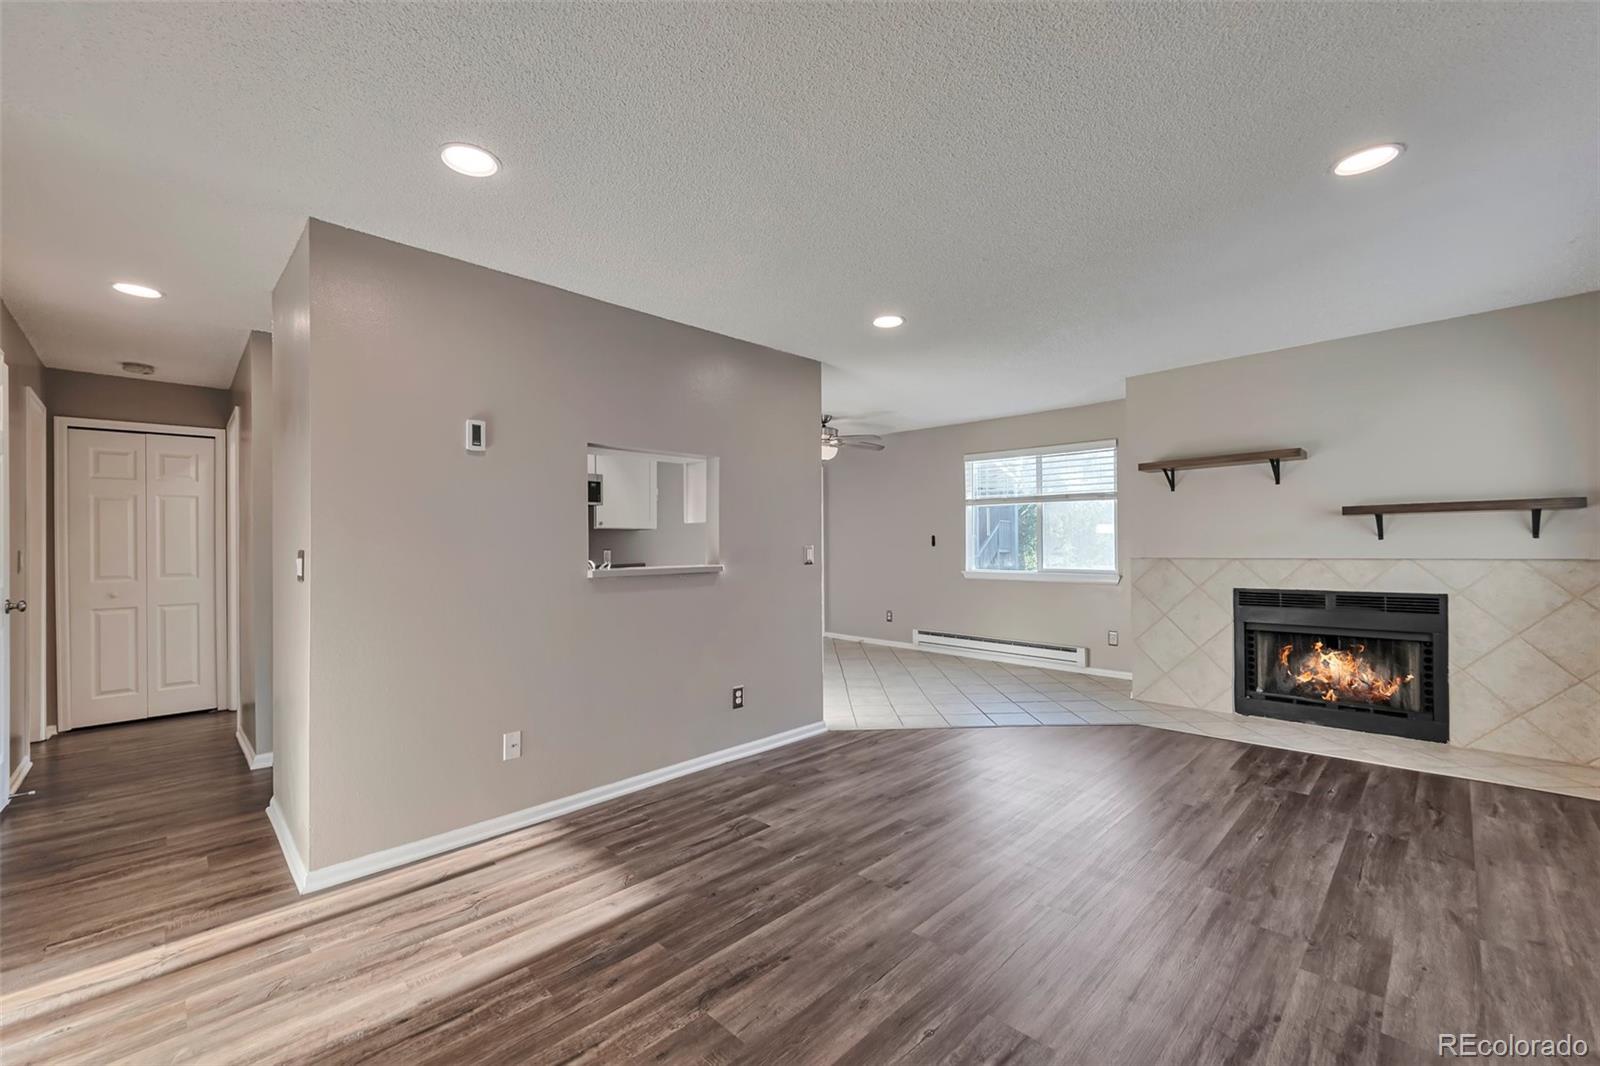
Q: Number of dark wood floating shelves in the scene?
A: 2